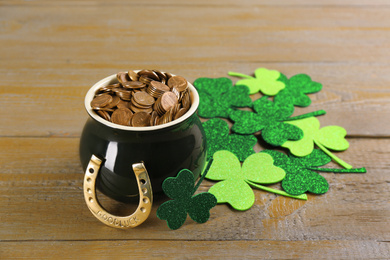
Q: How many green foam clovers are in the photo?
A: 9